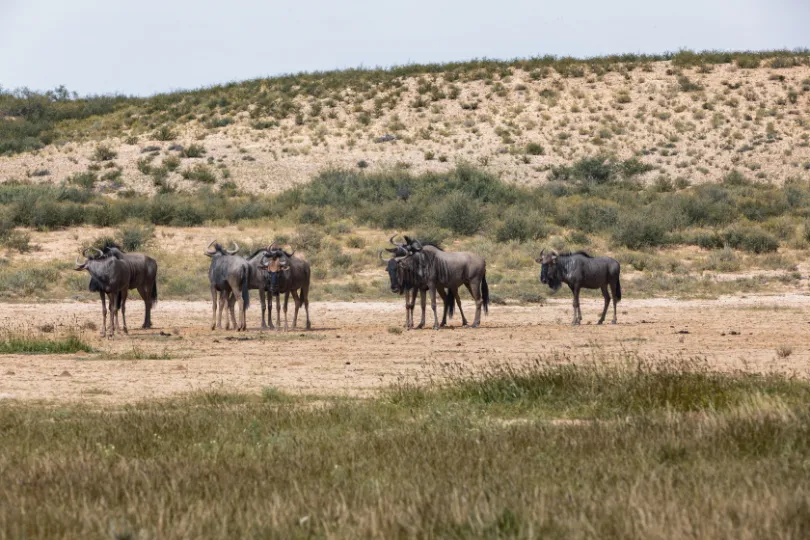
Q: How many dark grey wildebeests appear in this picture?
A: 8